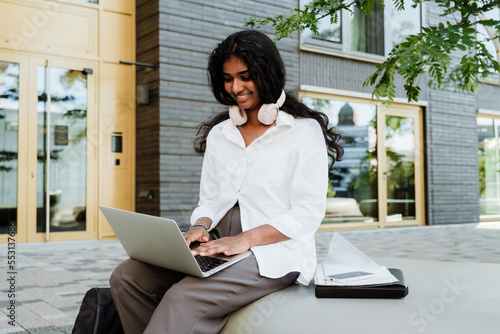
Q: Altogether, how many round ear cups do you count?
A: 2